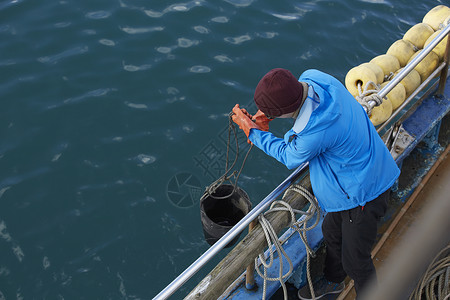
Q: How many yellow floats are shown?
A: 11